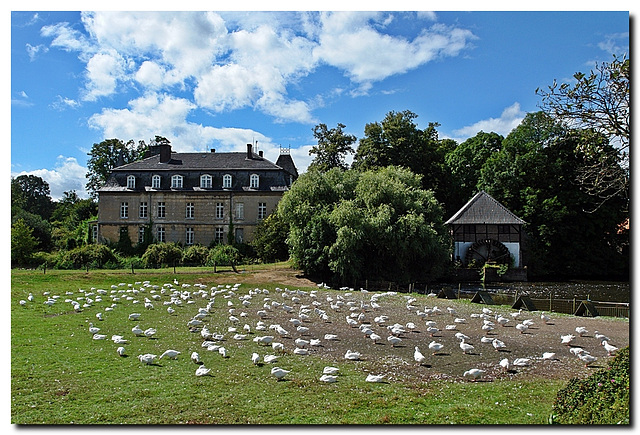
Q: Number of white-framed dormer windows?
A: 6